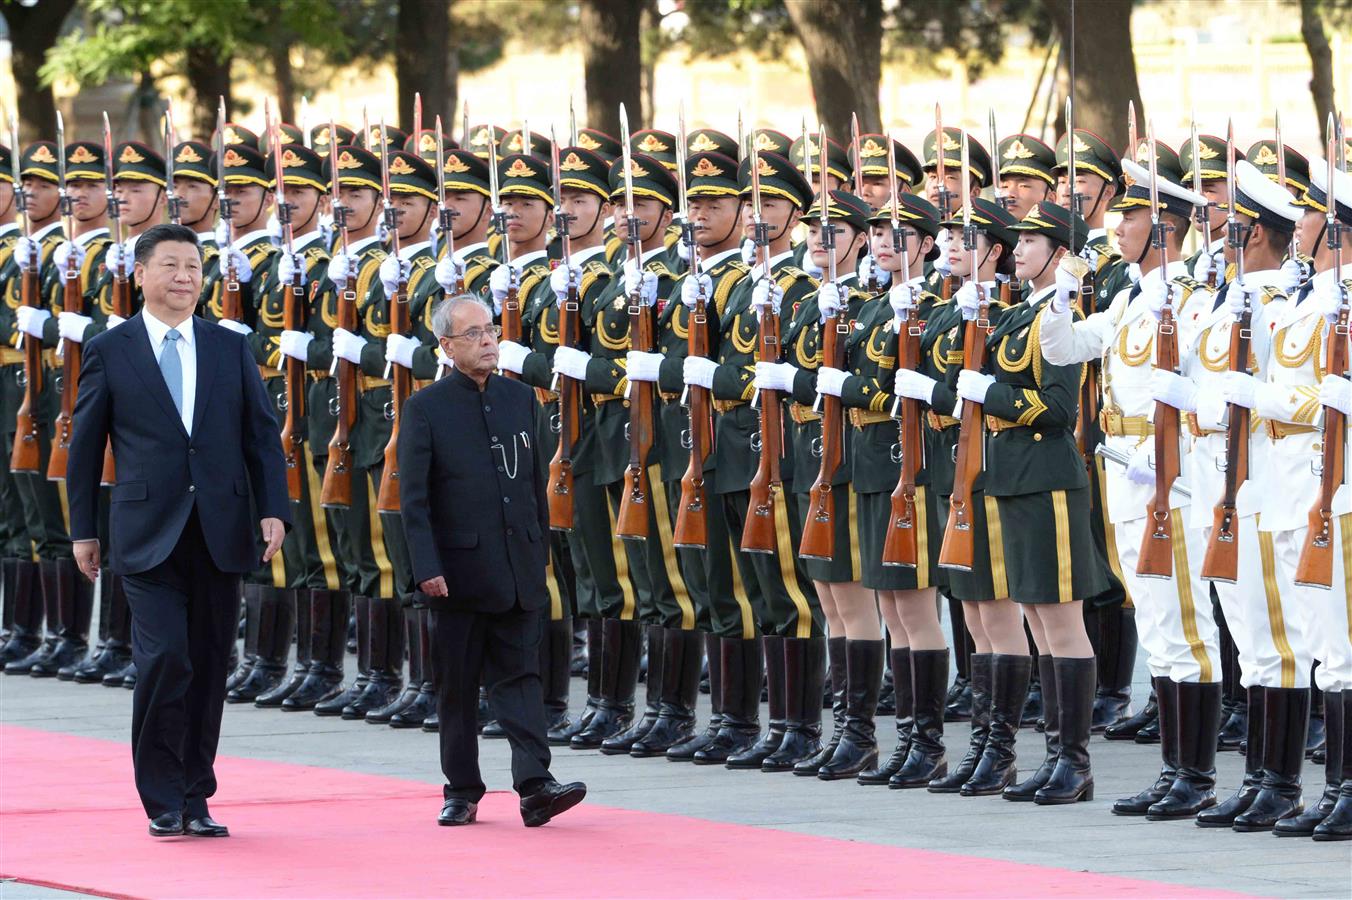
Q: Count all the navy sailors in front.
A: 3